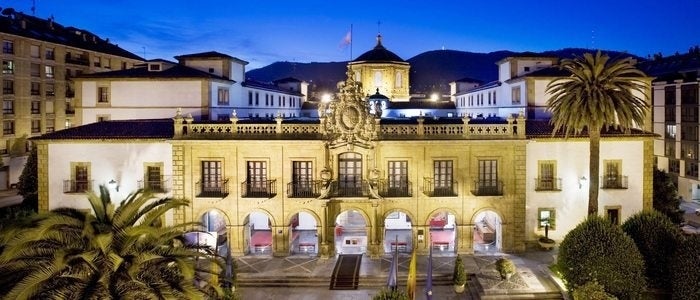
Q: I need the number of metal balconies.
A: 11